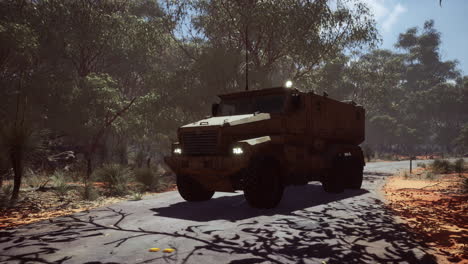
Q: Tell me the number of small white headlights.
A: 2